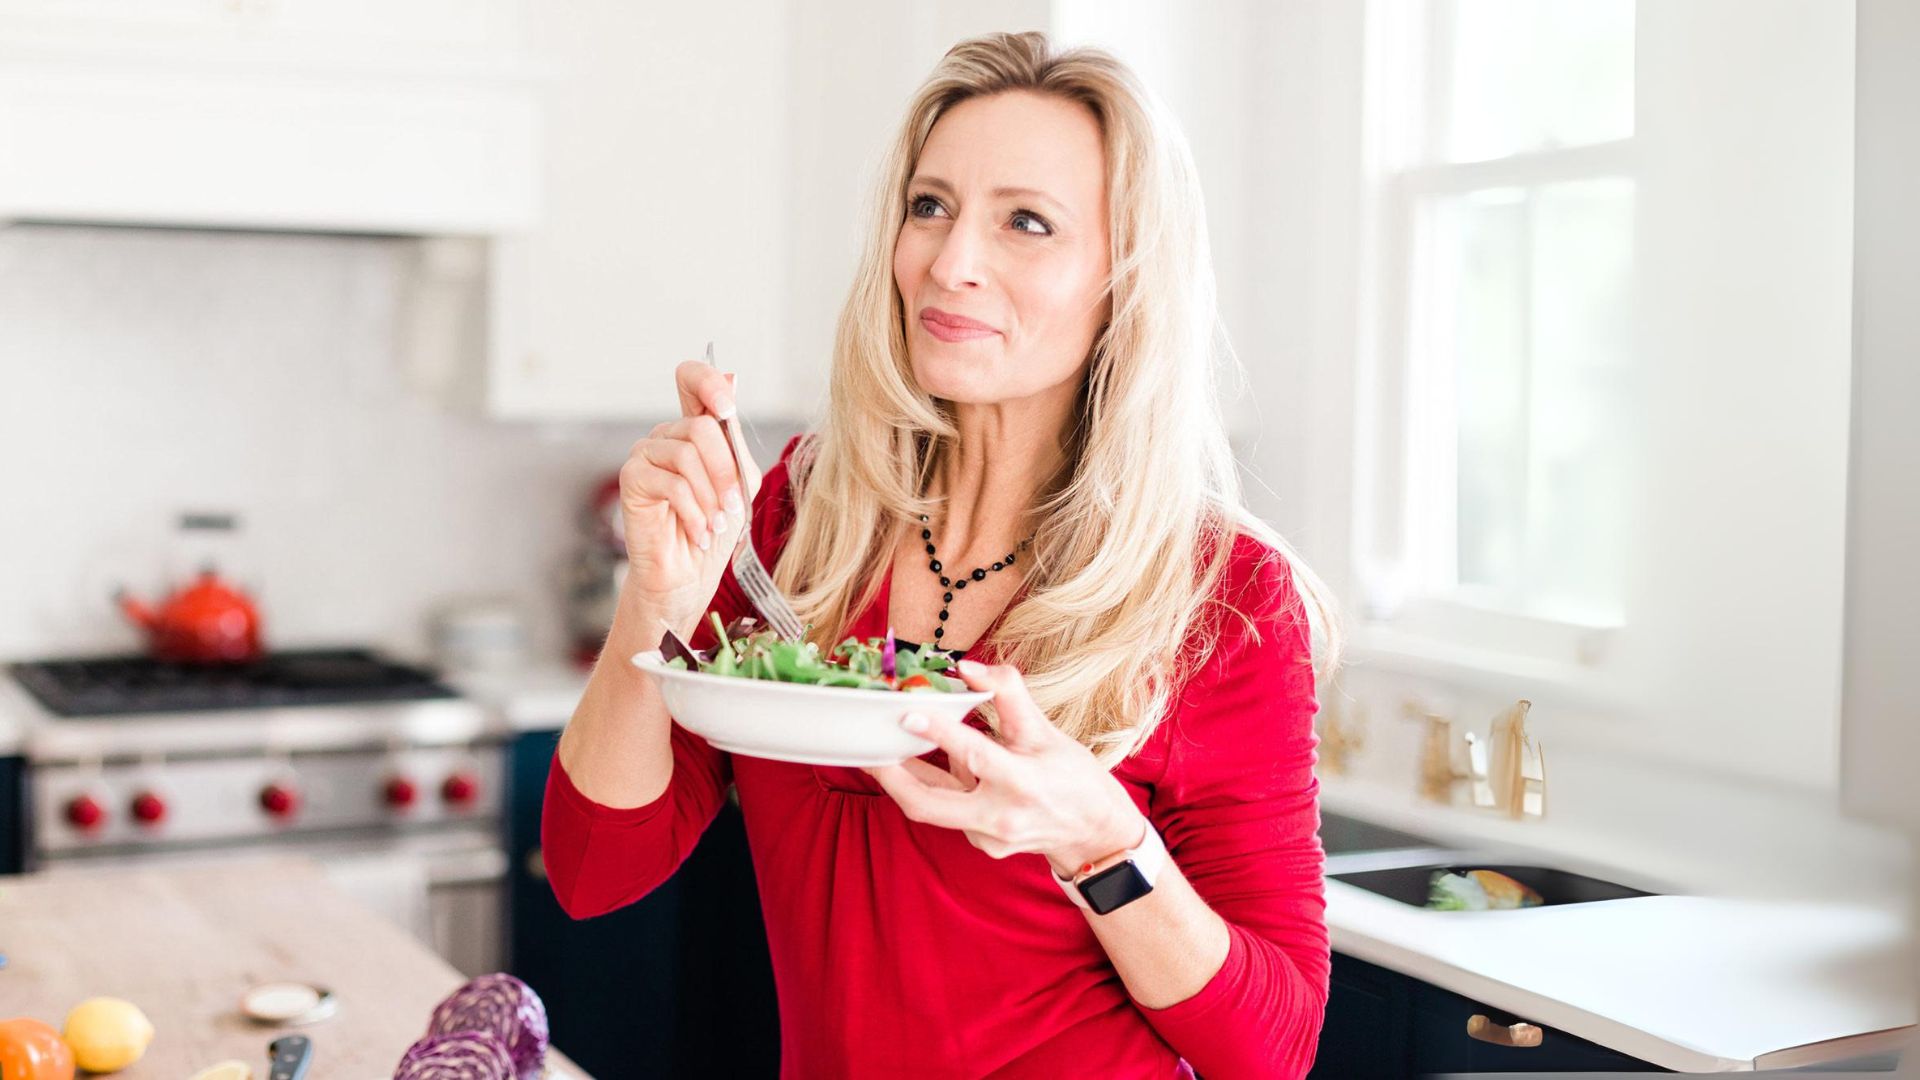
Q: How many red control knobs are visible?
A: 5